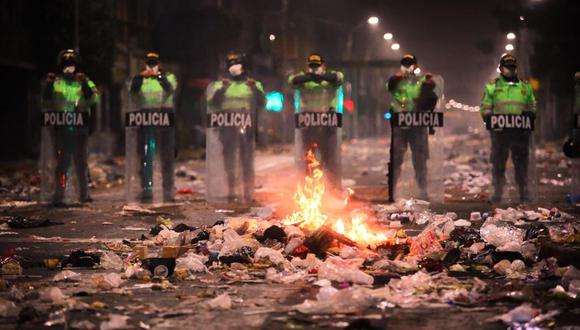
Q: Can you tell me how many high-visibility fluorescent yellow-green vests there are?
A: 6